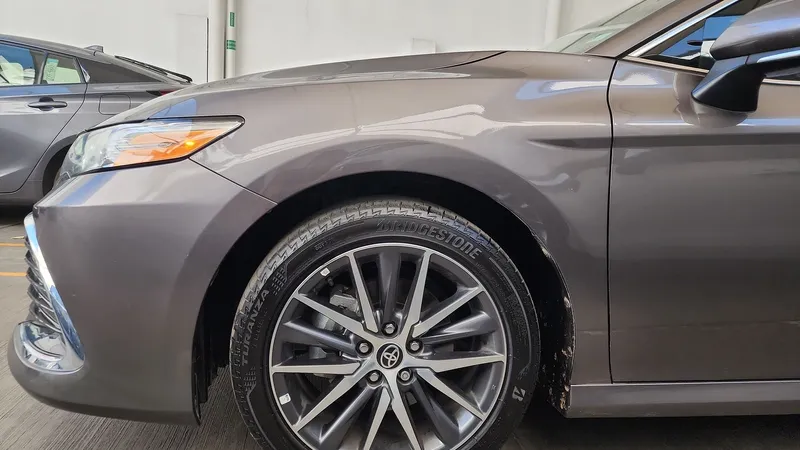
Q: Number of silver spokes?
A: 10